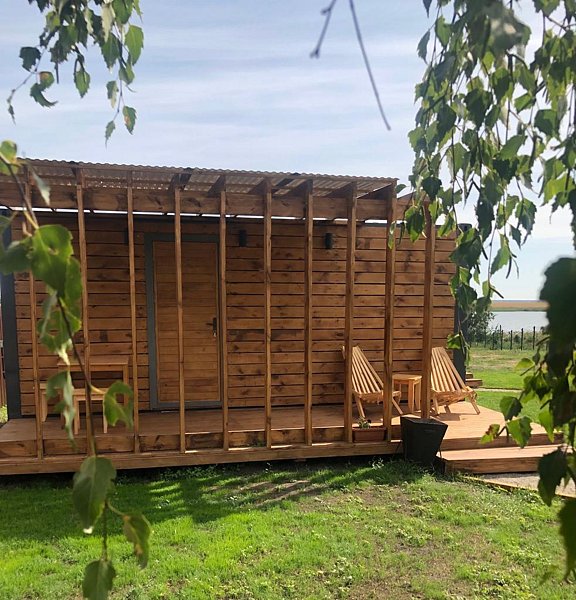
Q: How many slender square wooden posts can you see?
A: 10